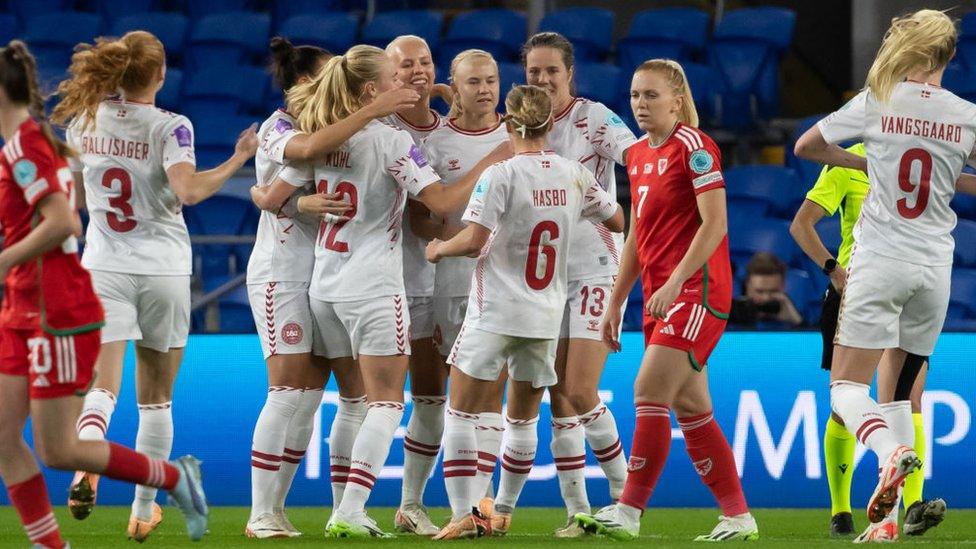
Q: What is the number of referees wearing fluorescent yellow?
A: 1